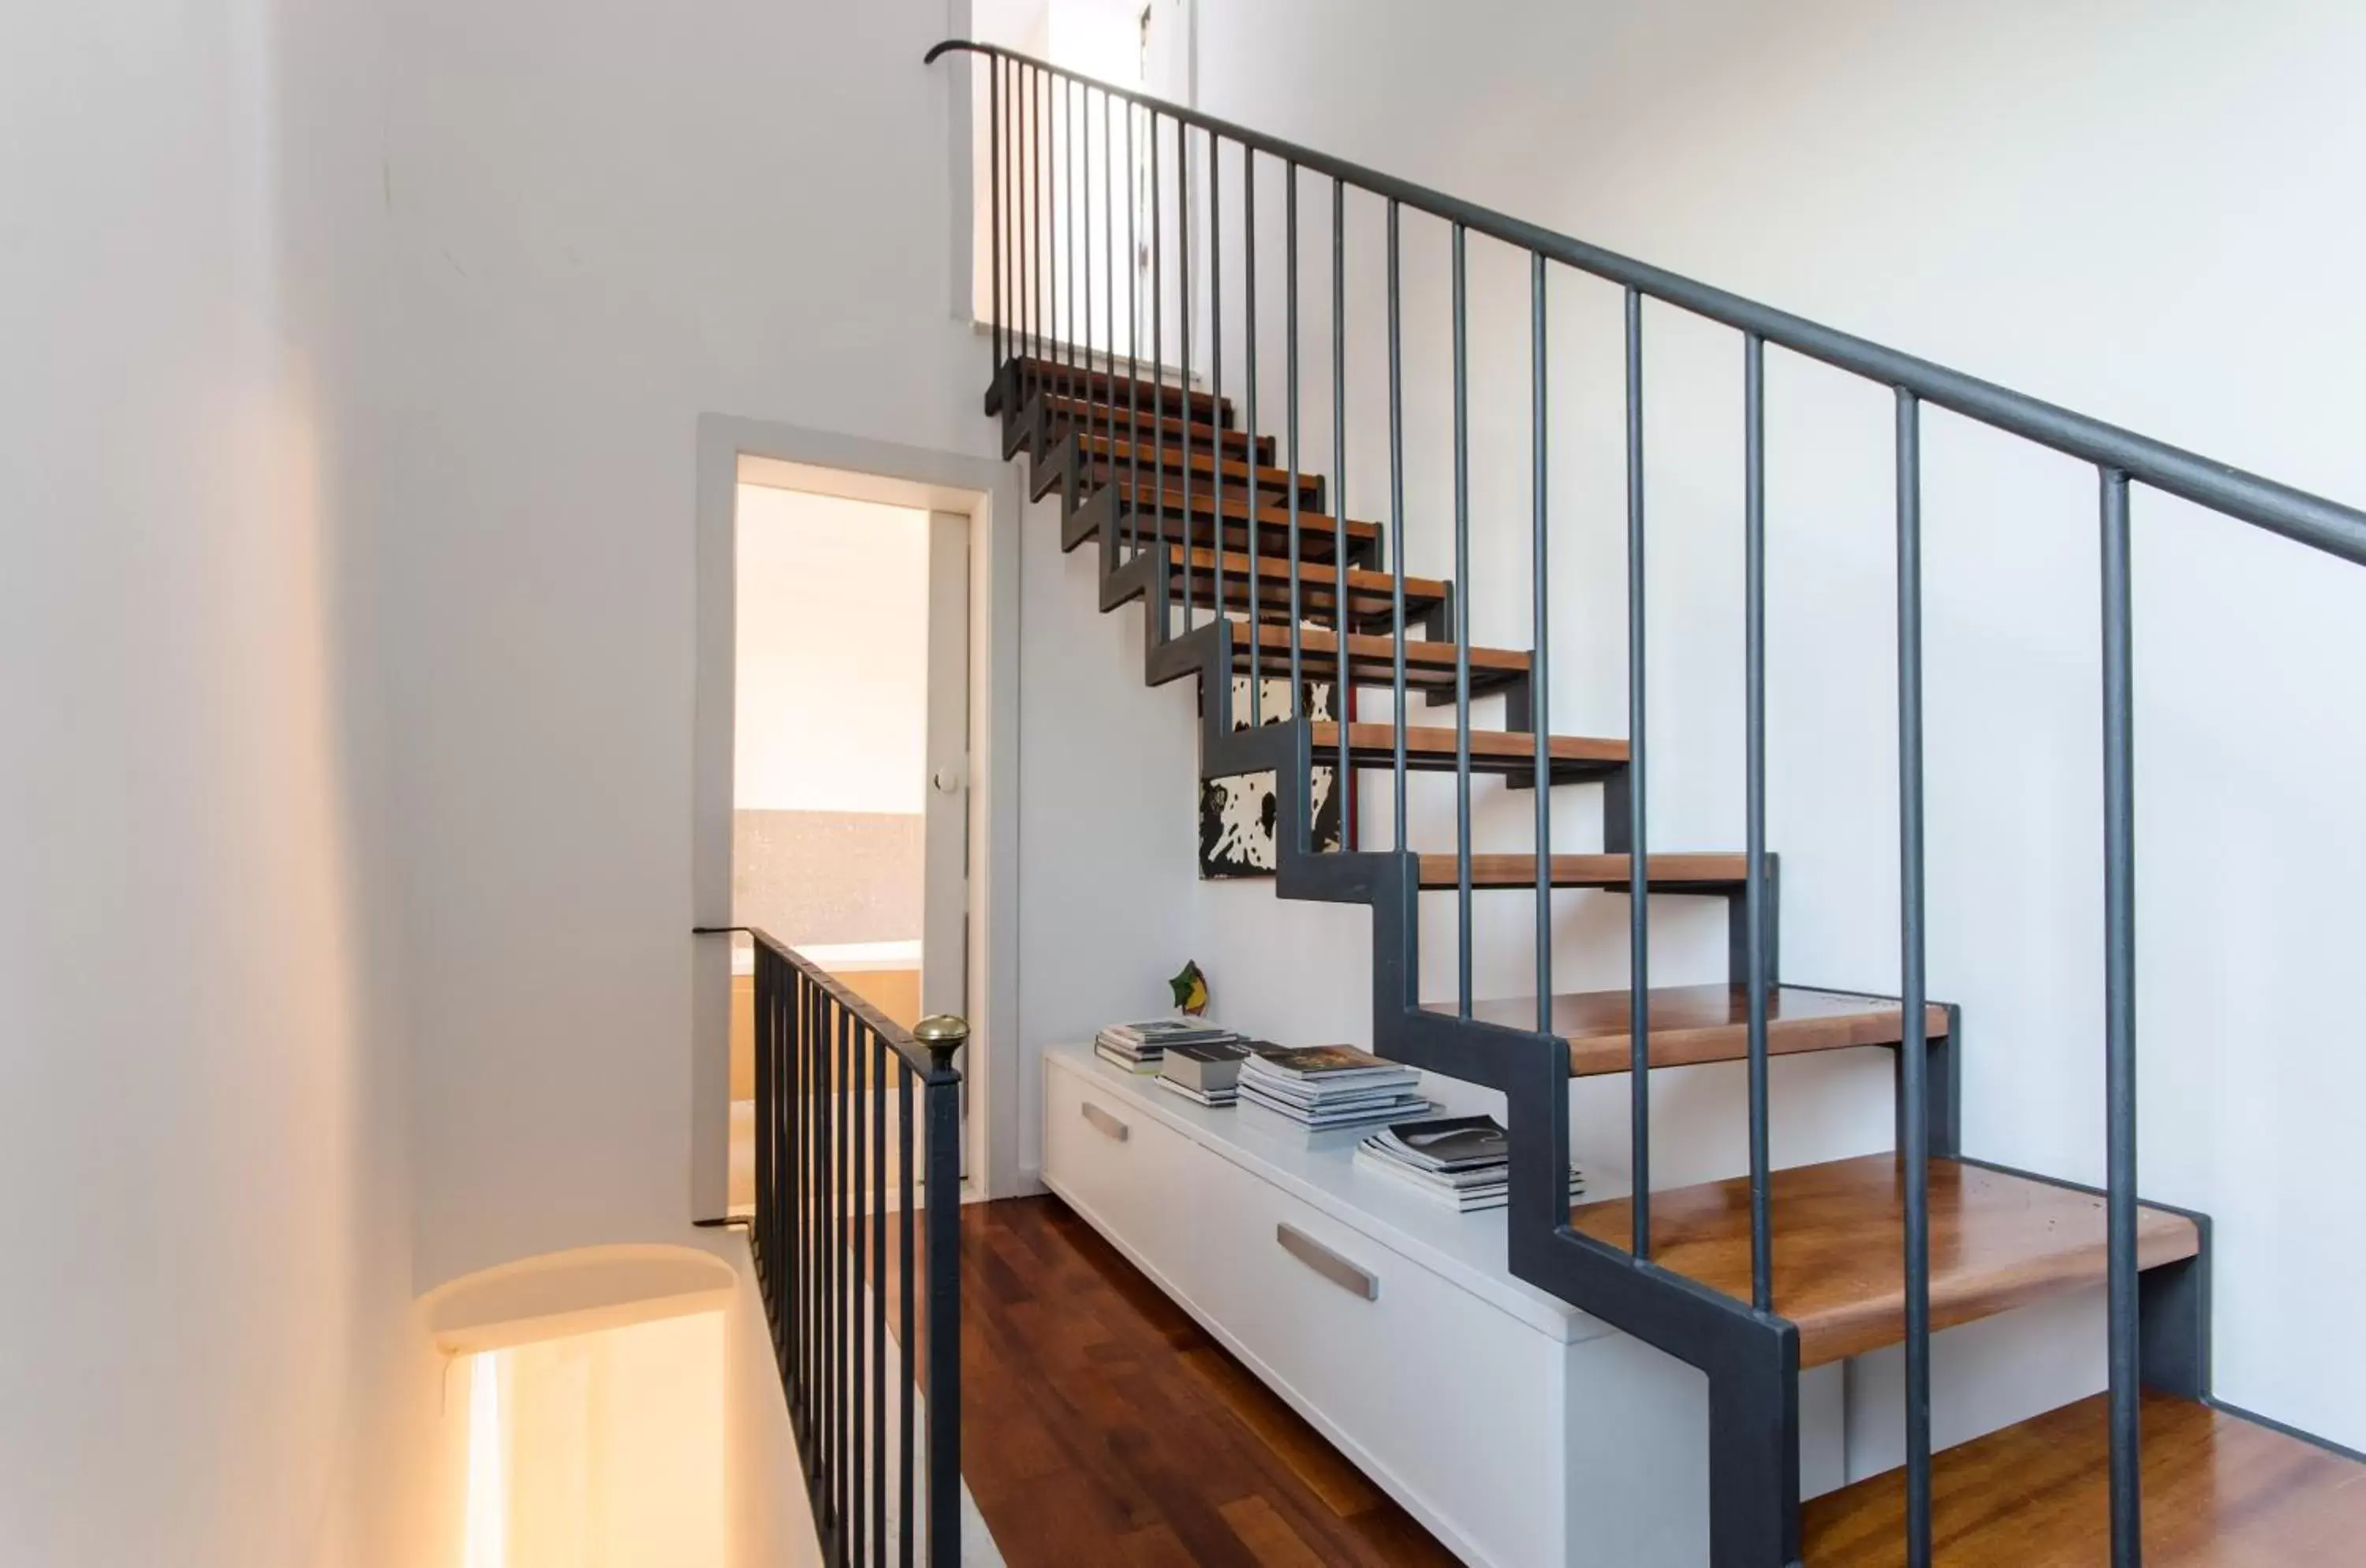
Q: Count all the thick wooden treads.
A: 11